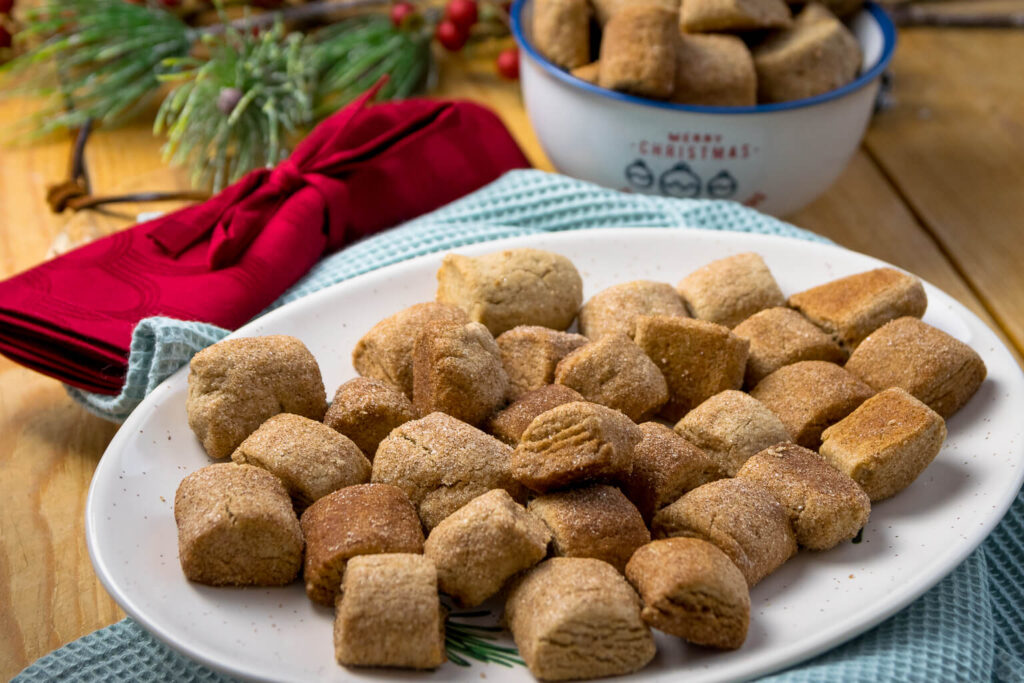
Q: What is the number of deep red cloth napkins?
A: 1